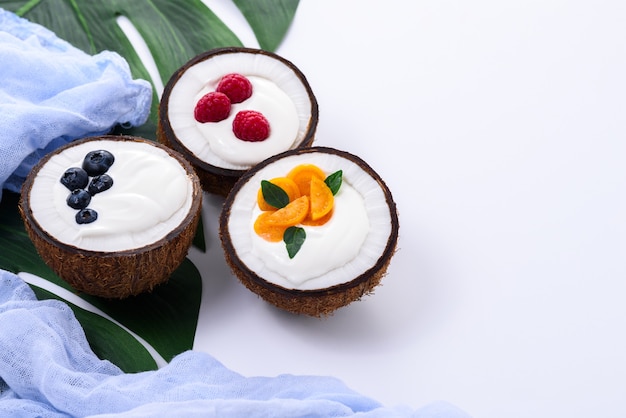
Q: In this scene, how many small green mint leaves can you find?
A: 3